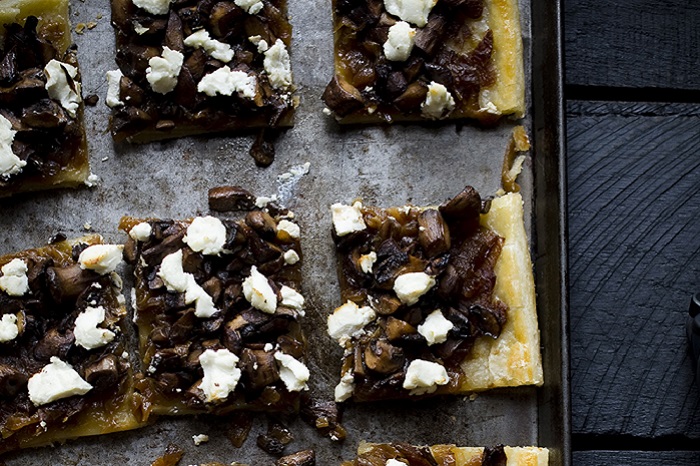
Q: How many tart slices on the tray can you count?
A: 7